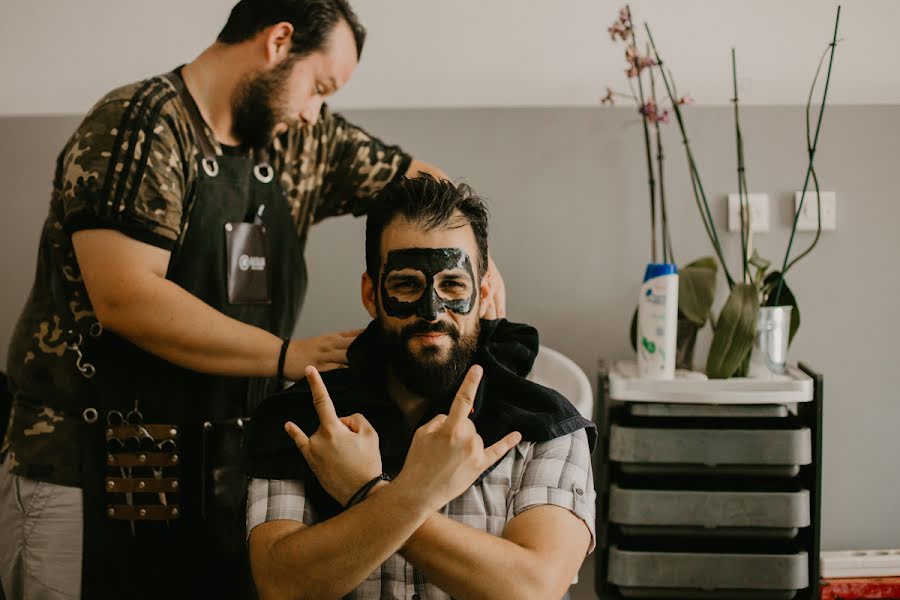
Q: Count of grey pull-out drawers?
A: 3